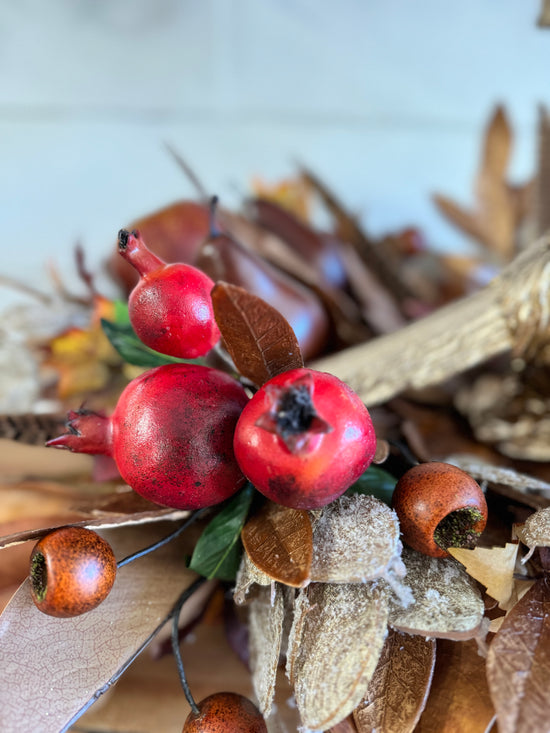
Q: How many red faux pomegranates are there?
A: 3